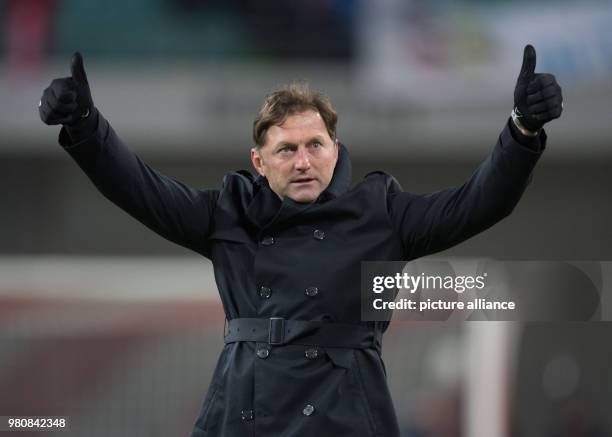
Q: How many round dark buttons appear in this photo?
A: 8